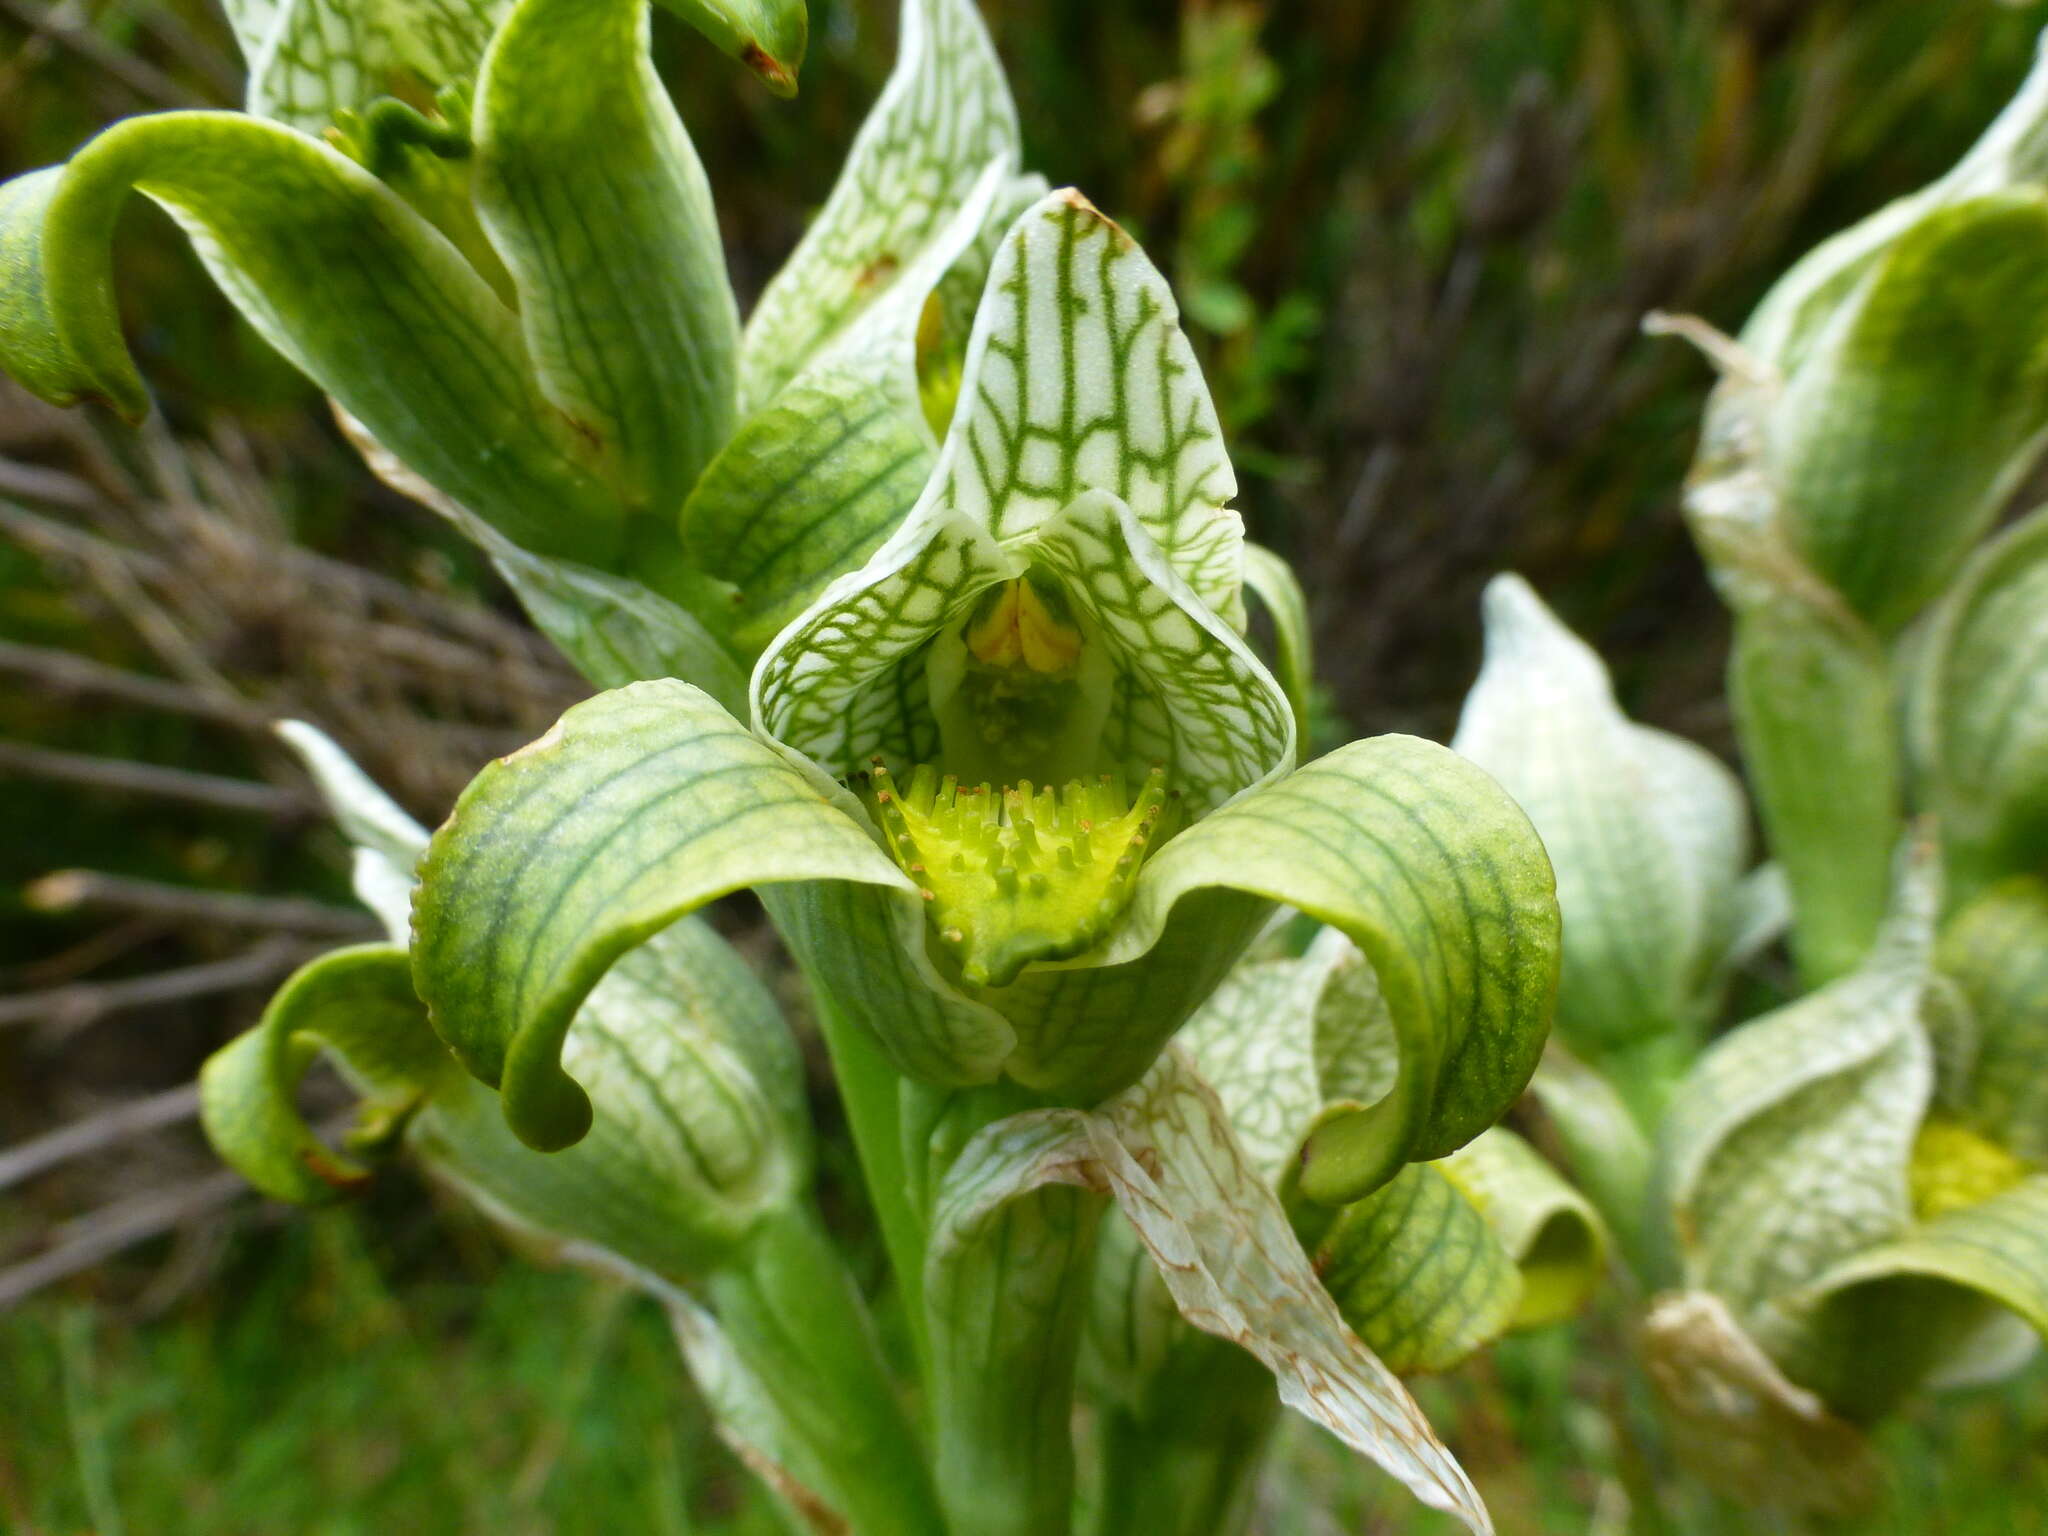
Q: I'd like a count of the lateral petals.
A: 2